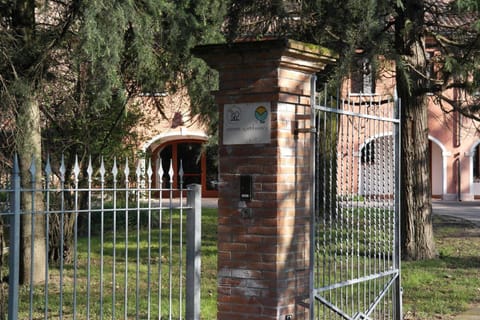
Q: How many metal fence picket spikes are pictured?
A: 14